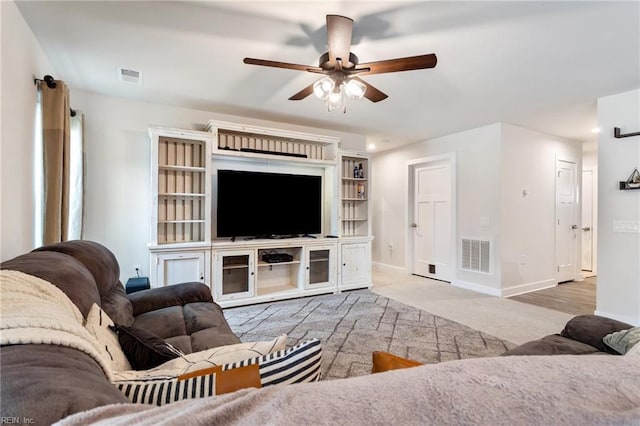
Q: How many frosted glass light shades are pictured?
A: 3